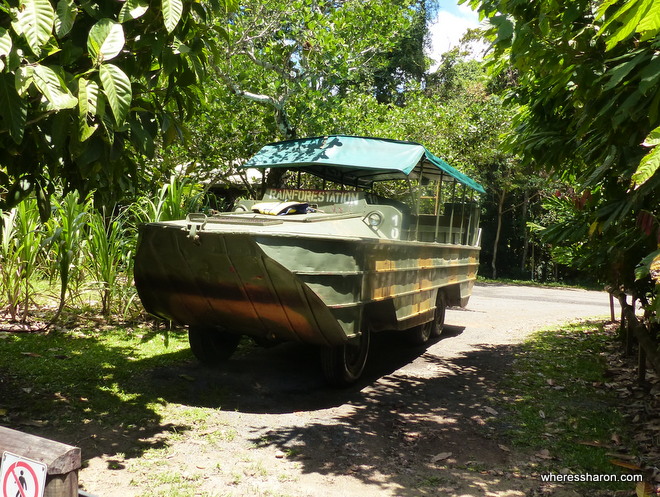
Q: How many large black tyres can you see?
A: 4